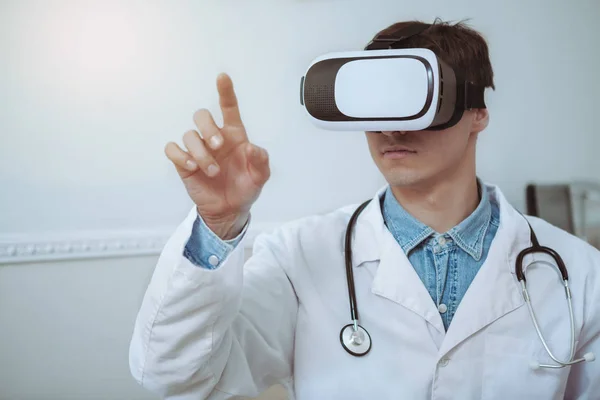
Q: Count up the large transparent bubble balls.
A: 0